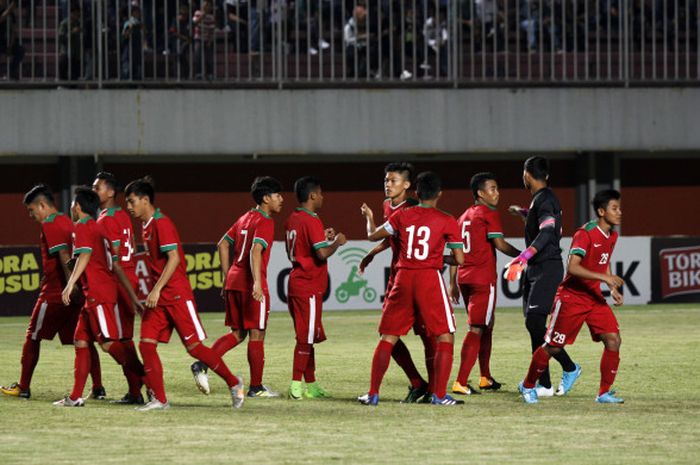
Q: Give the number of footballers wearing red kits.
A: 10